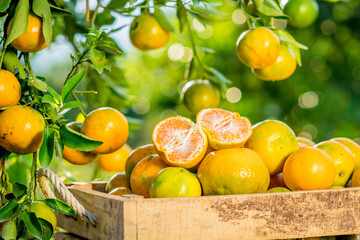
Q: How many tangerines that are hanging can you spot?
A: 12